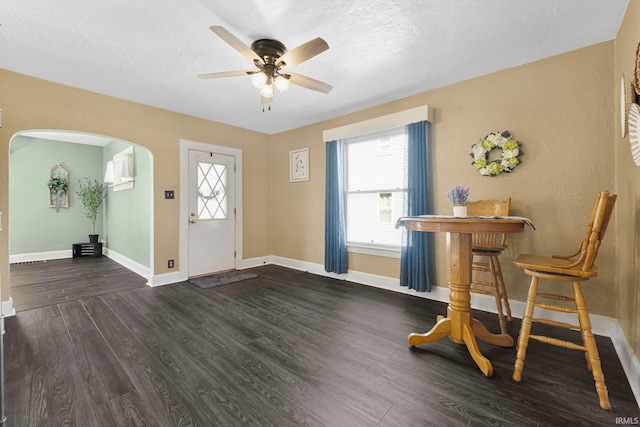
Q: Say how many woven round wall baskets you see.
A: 3